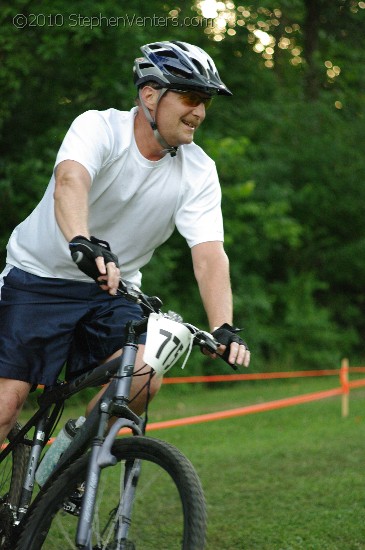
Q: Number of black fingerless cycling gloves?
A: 2